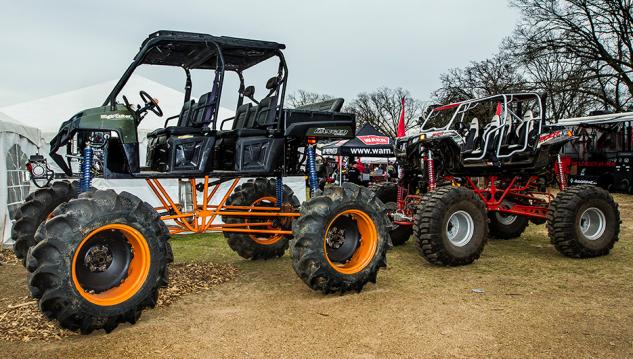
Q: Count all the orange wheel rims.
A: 3